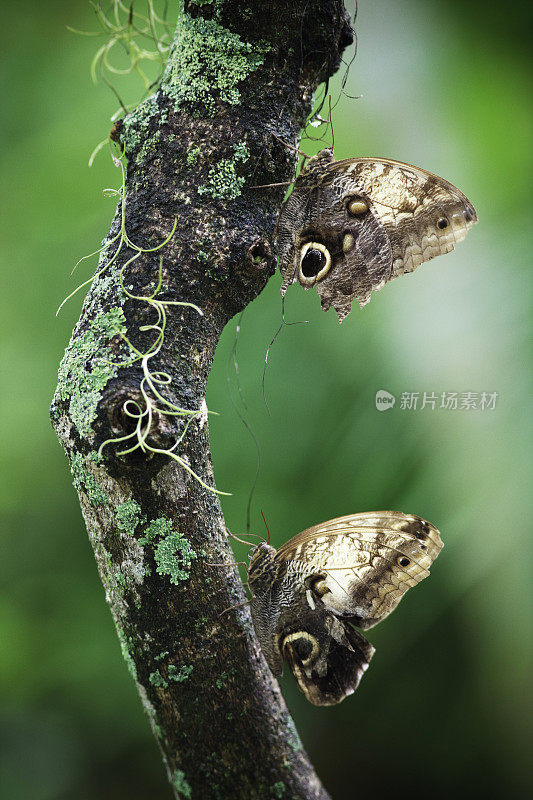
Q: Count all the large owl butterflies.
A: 2